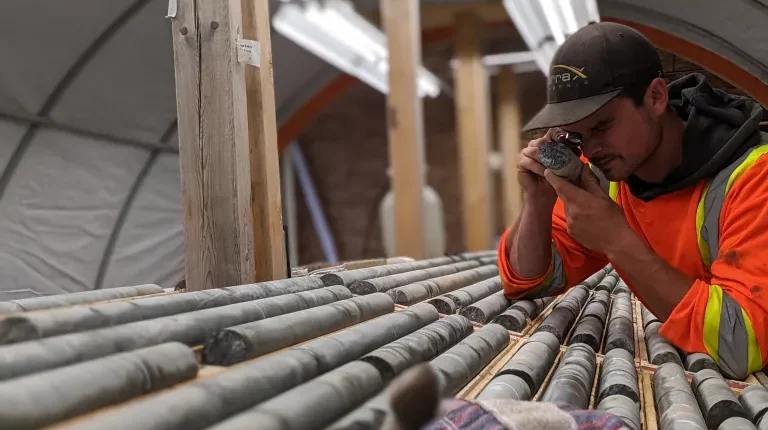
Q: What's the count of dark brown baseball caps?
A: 1